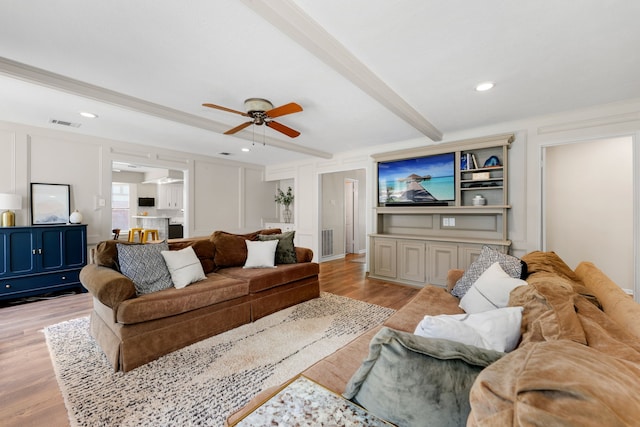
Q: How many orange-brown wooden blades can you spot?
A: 4